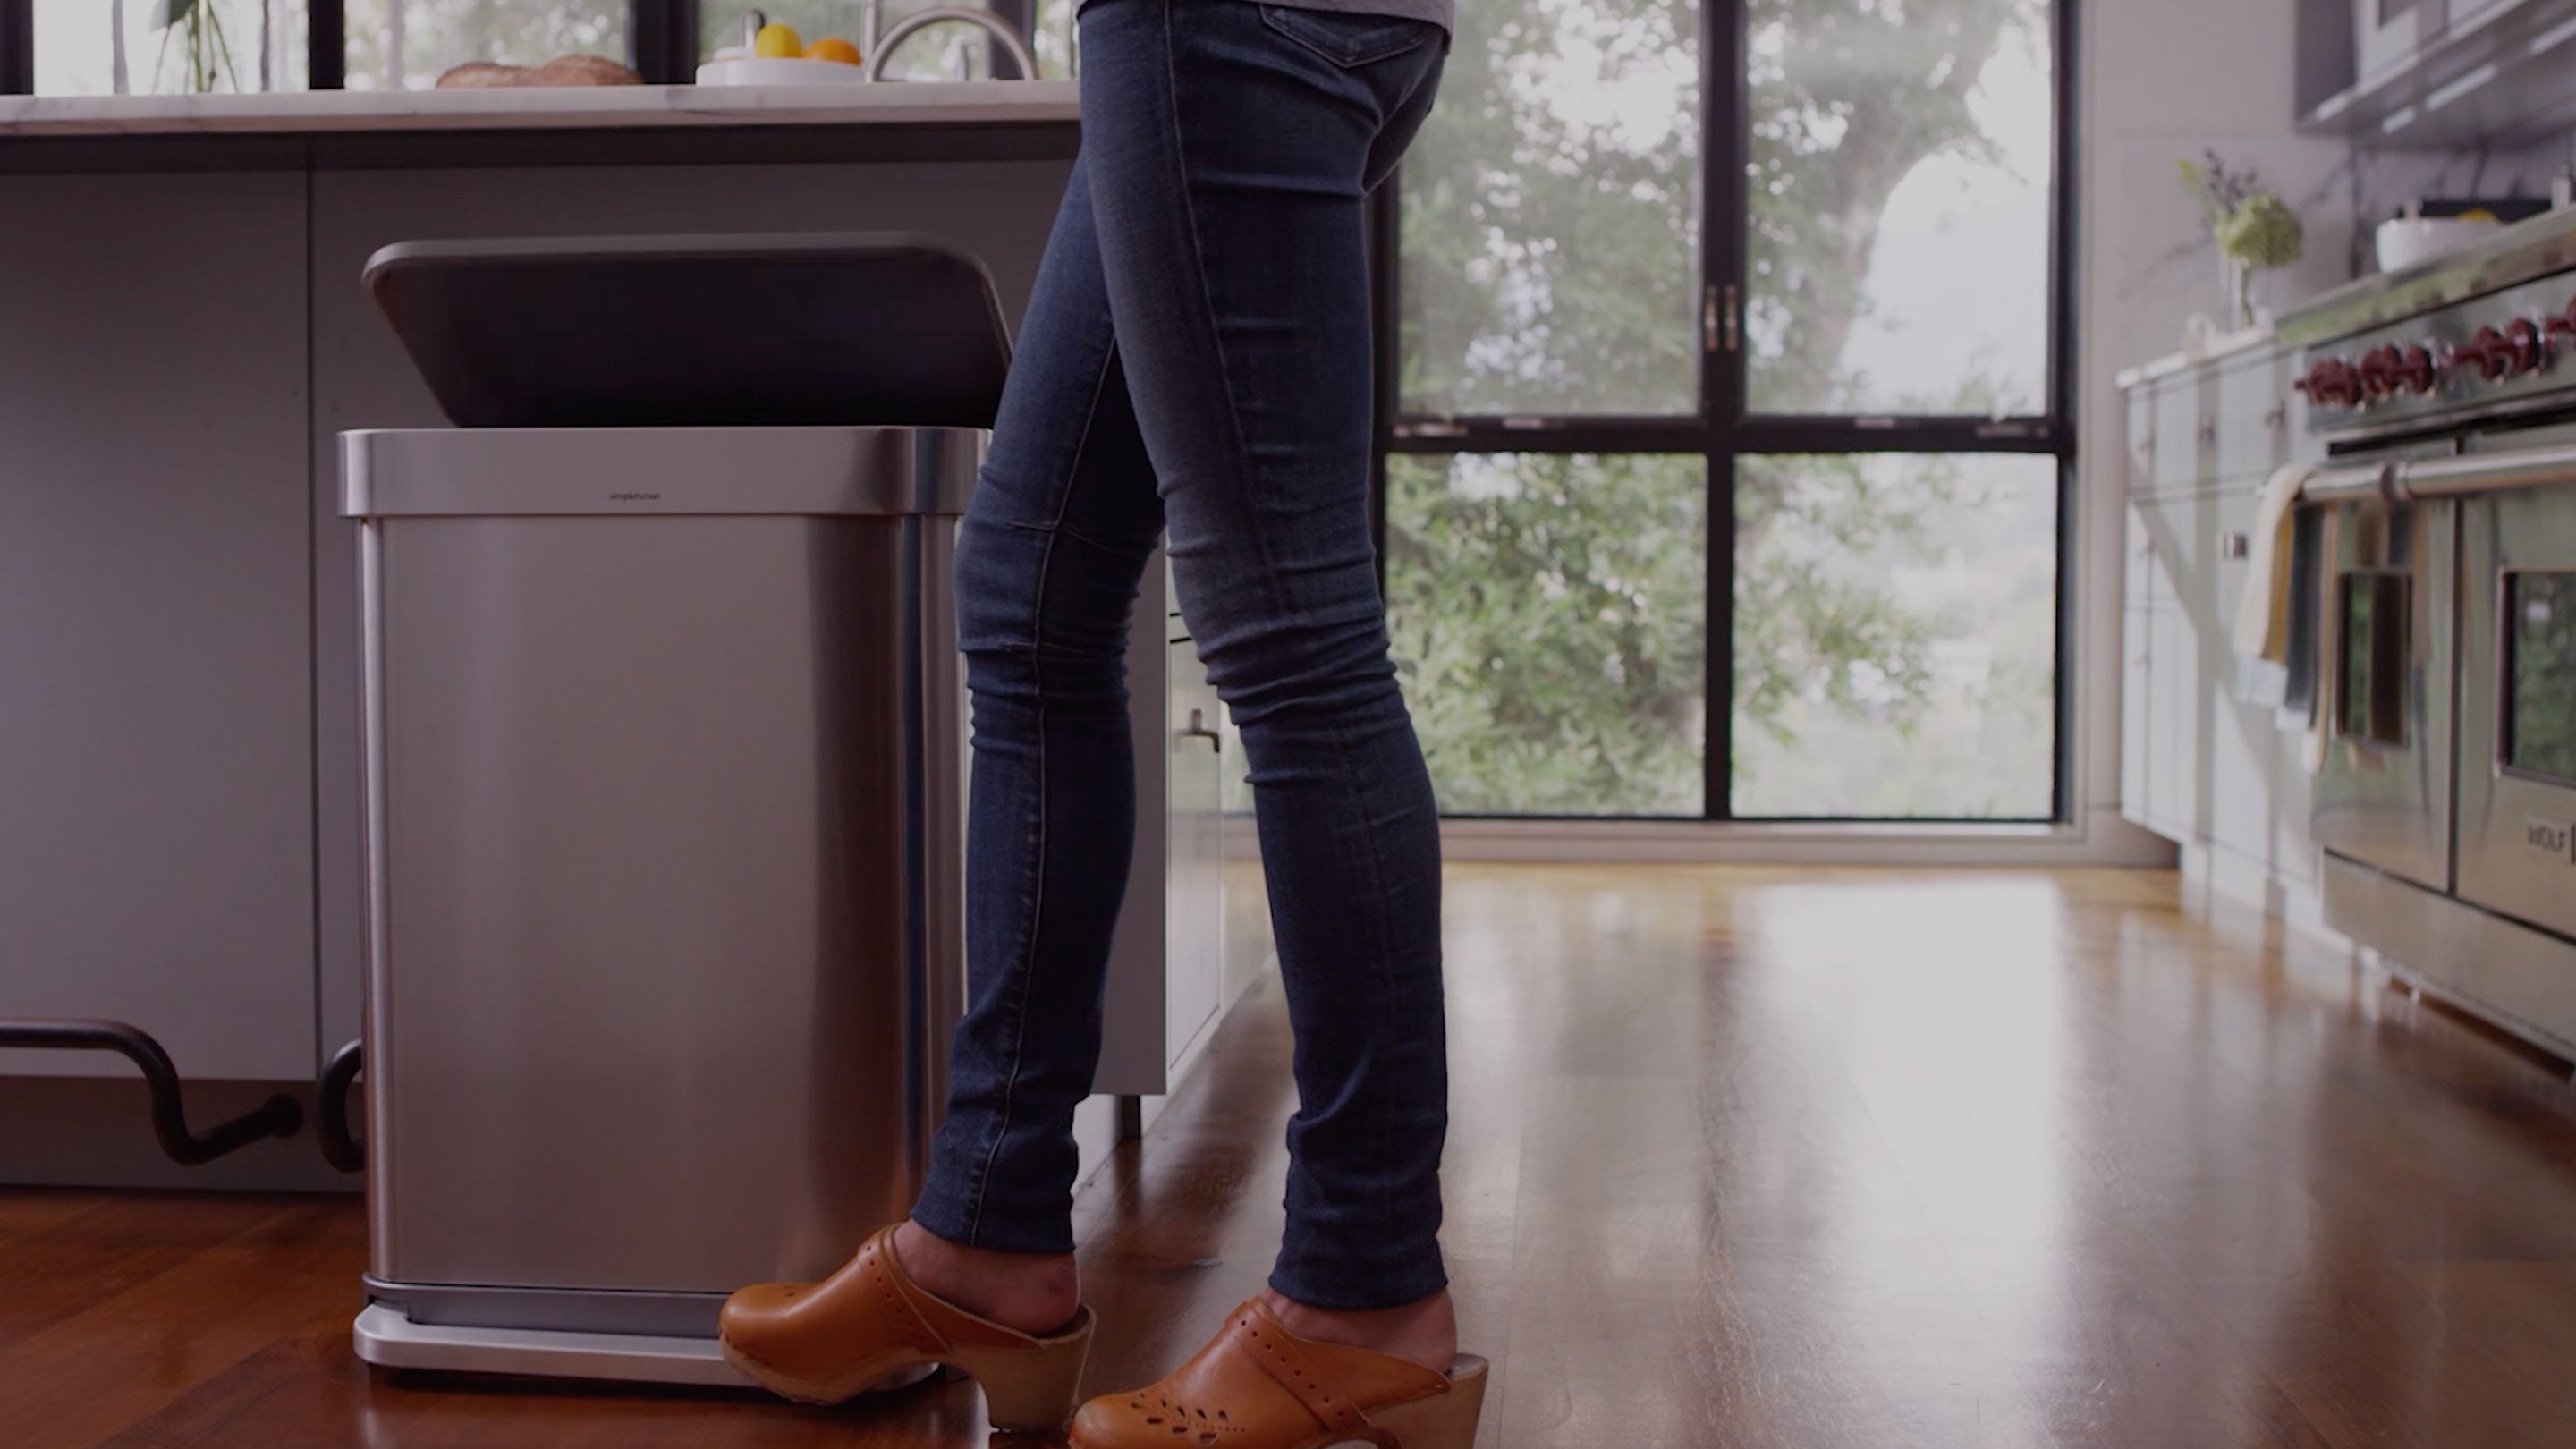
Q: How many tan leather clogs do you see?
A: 2